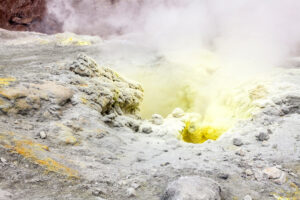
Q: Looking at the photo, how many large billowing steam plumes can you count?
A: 1